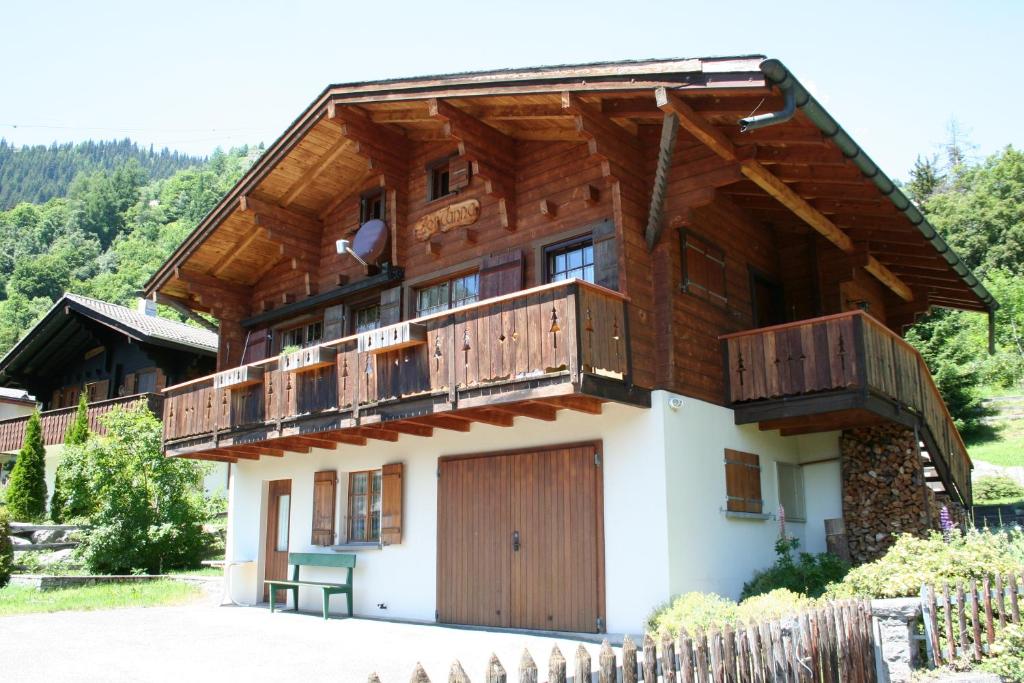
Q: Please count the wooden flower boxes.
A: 3